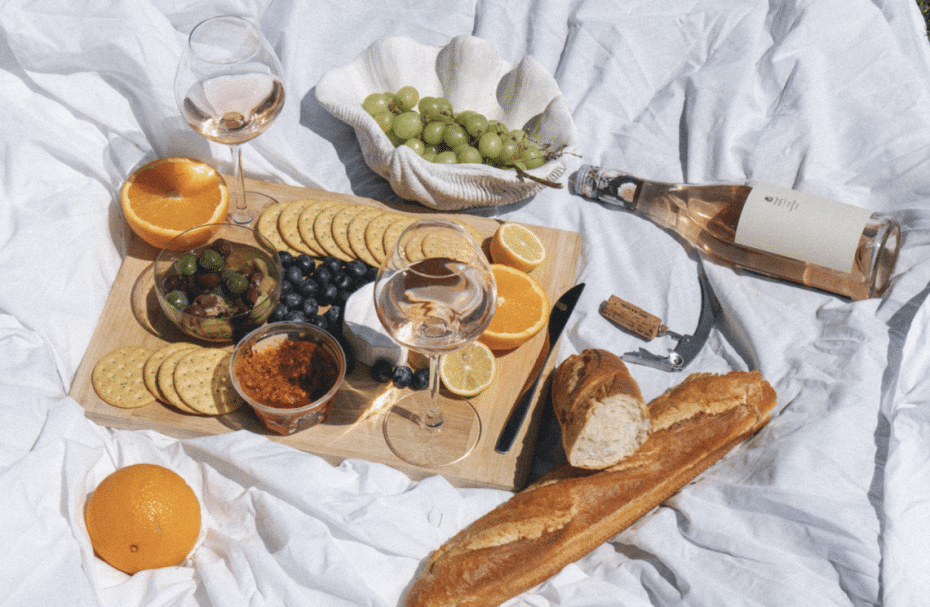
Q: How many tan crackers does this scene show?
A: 14